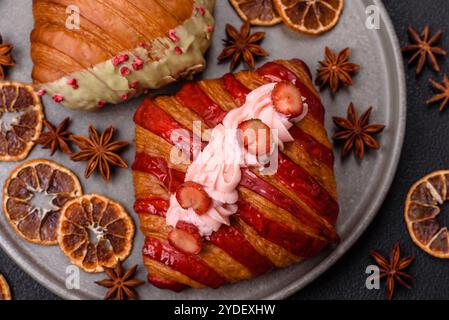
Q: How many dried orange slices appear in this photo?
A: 7